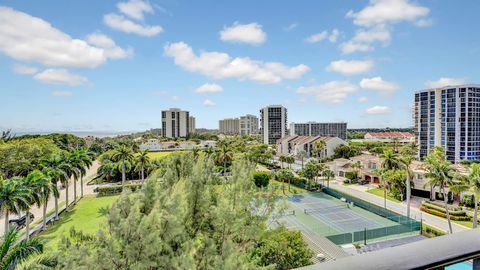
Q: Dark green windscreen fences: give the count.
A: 2